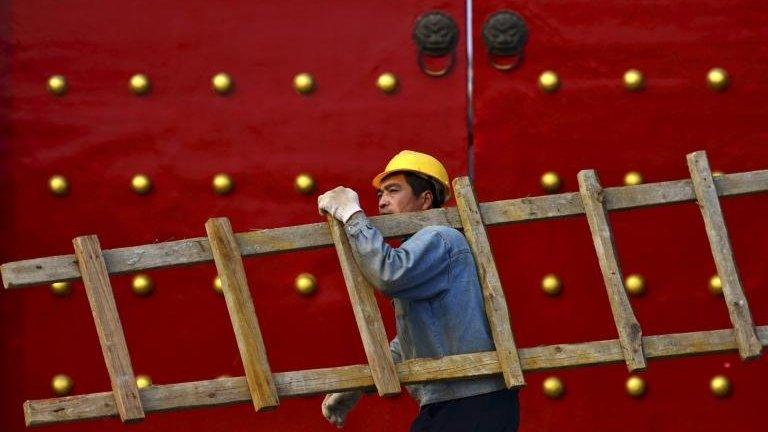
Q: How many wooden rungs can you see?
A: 6